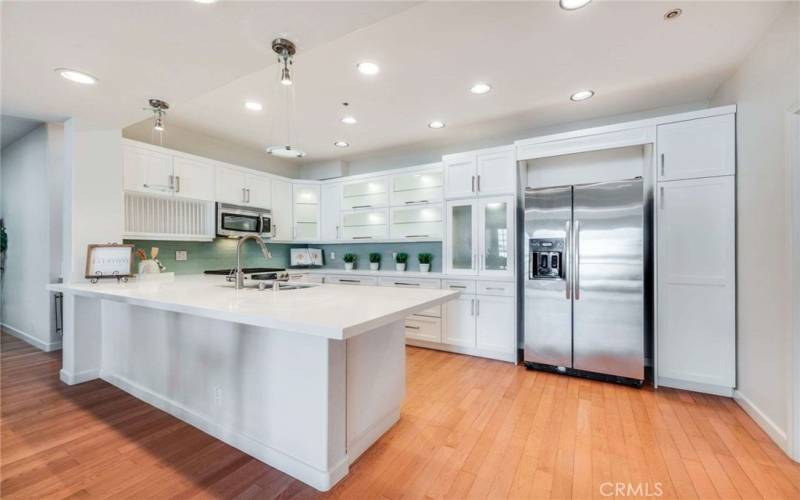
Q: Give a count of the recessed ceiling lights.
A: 10